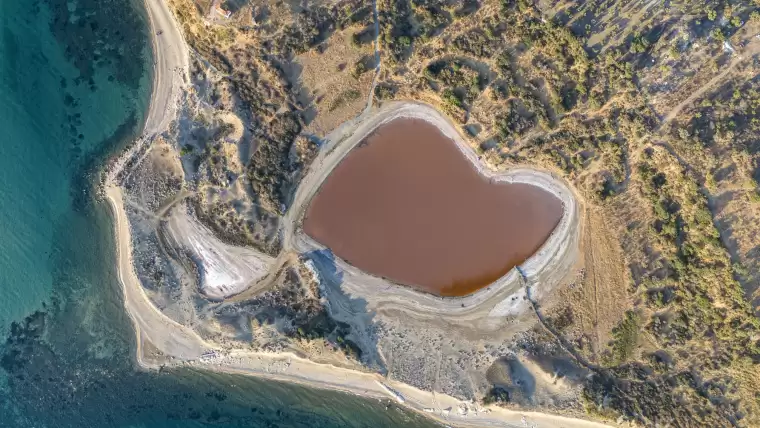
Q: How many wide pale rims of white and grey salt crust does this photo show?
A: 1